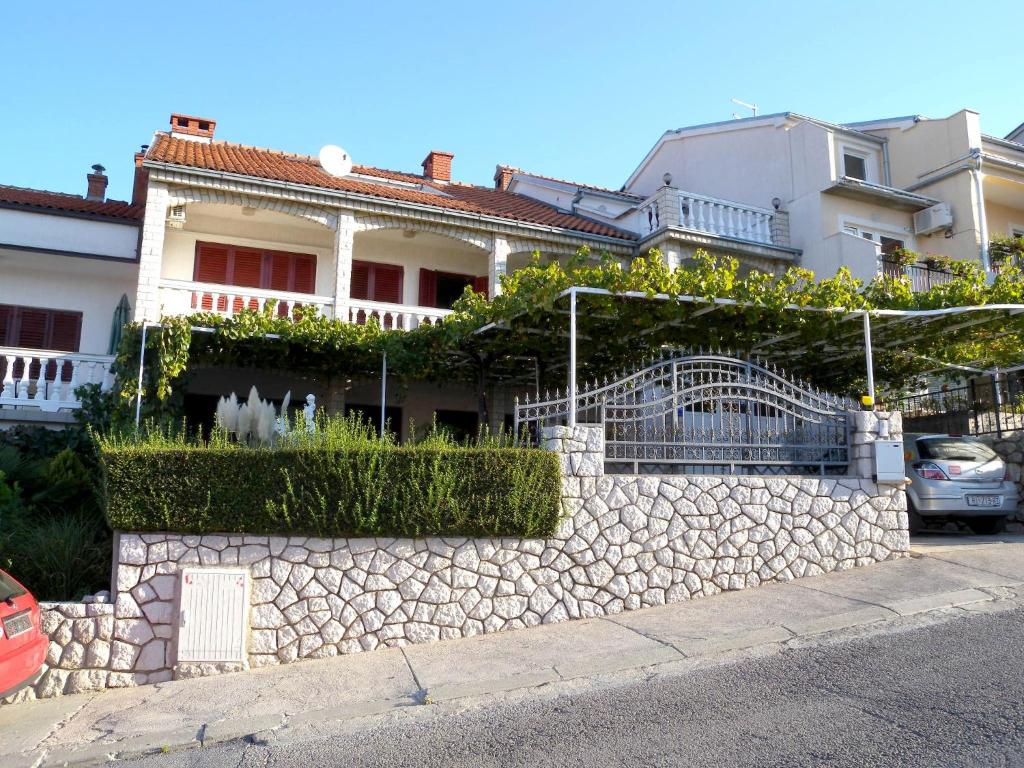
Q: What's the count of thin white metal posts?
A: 4